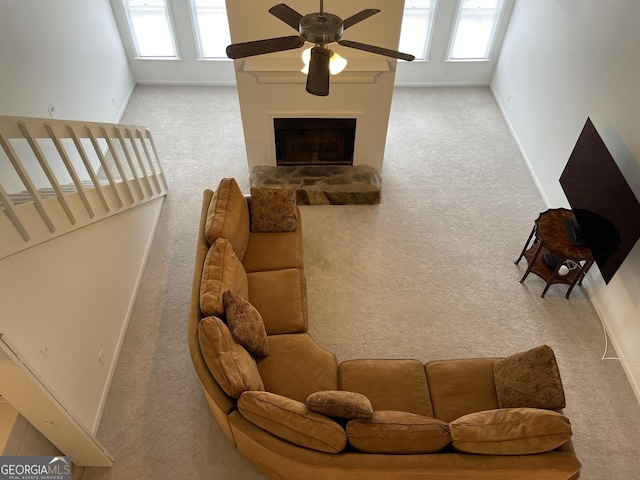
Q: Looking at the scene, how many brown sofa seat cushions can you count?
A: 5